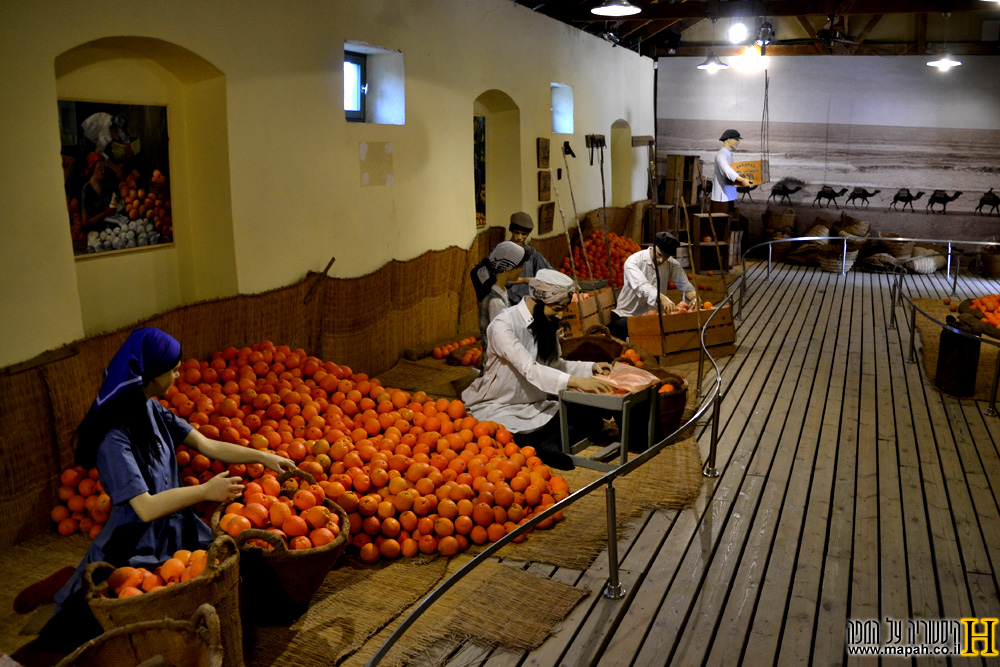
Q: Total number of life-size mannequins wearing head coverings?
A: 6